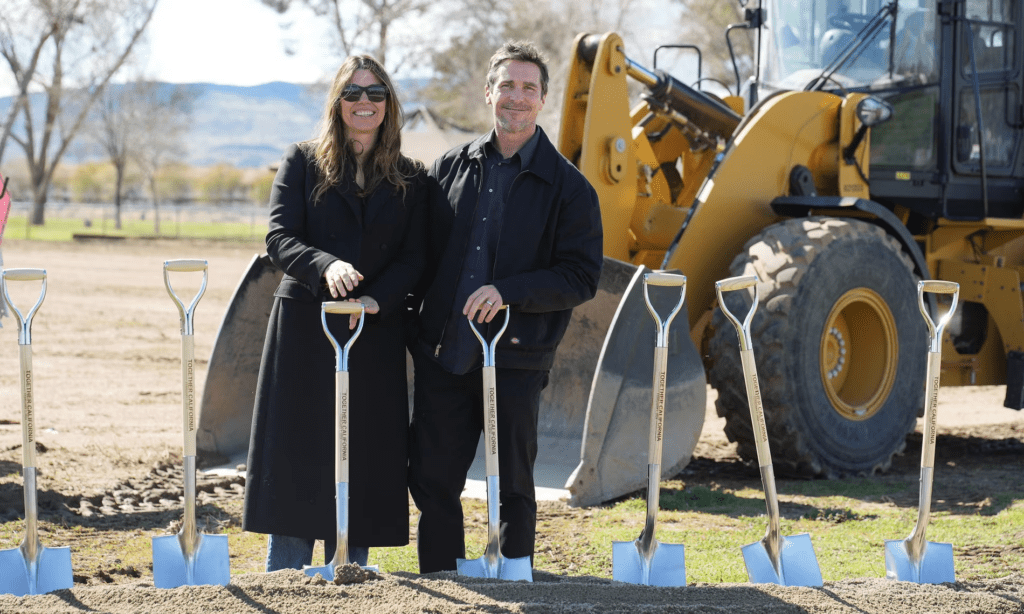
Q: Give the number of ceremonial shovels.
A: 7